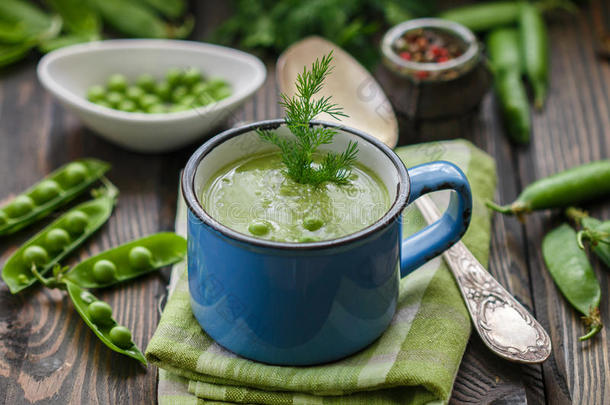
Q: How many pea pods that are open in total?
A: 4